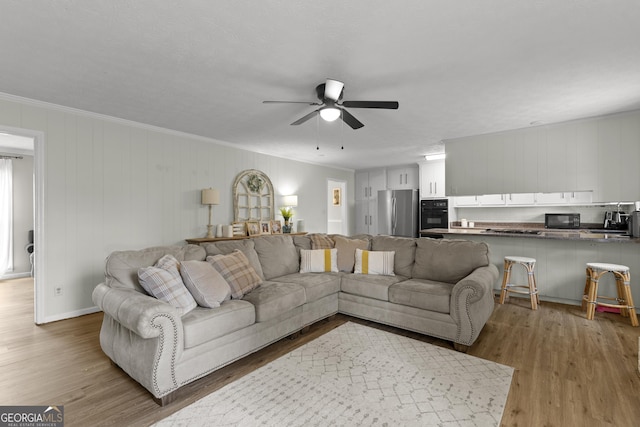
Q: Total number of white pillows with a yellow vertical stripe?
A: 2